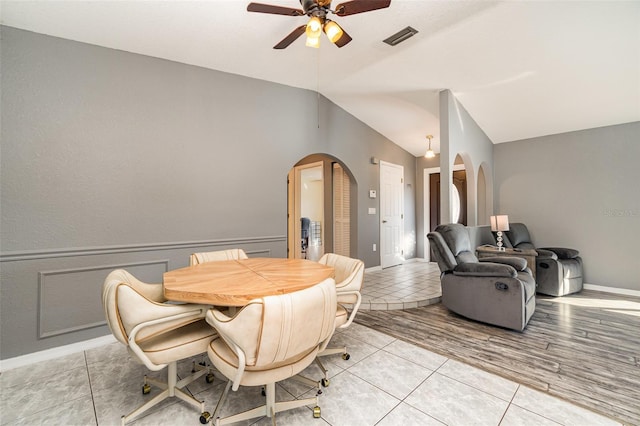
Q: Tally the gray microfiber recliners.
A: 2